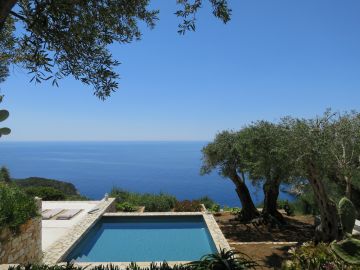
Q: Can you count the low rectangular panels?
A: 2